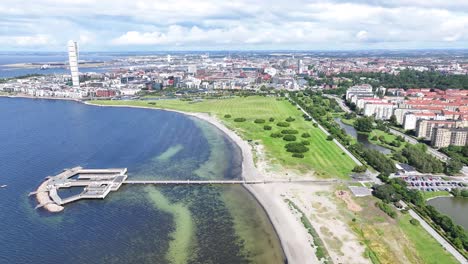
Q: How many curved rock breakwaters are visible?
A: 1